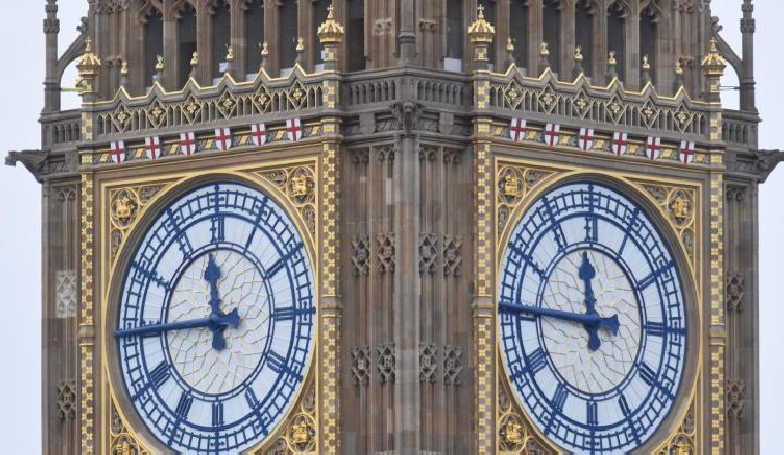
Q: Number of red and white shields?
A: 12